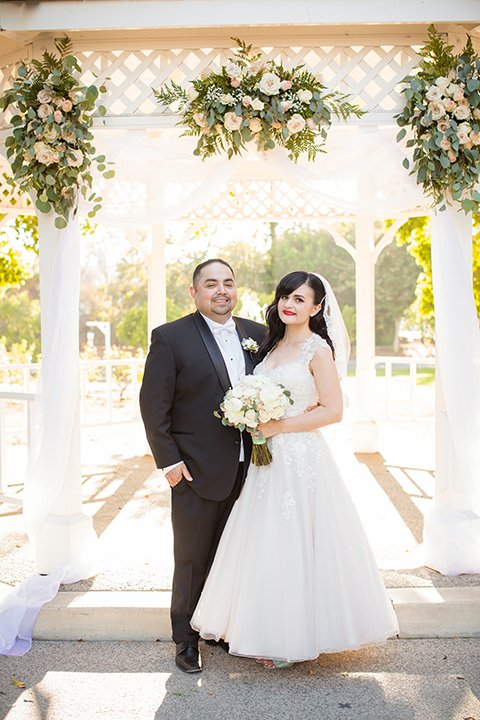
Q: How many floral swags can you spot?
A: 3